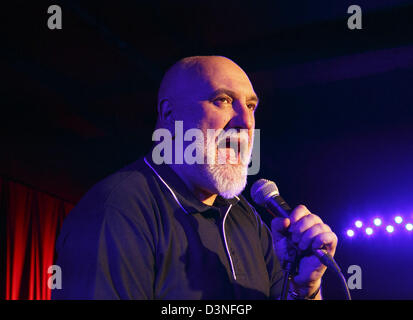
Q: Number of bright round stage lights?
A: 7